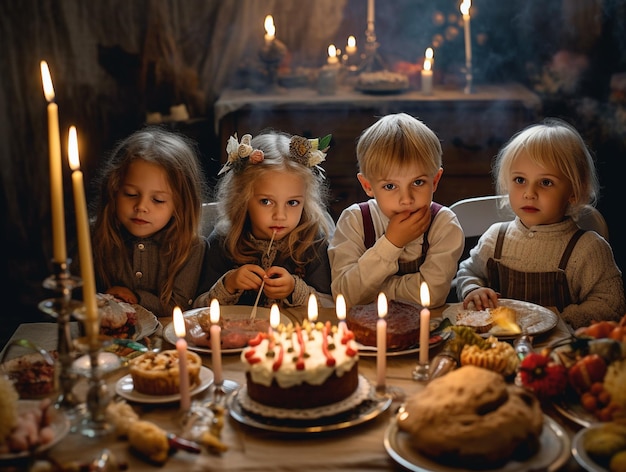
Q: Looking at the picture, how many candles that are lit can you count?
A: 15